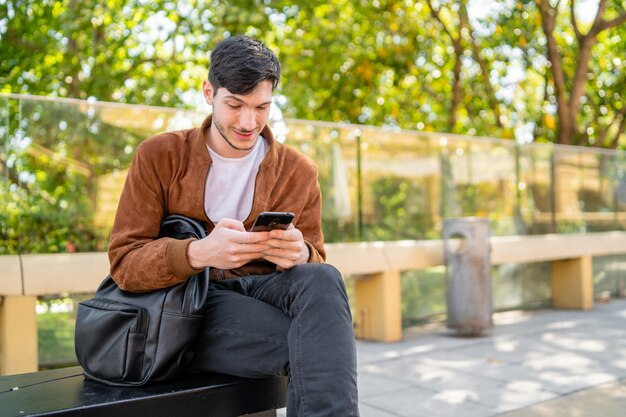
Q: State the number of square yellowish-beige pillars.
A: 3